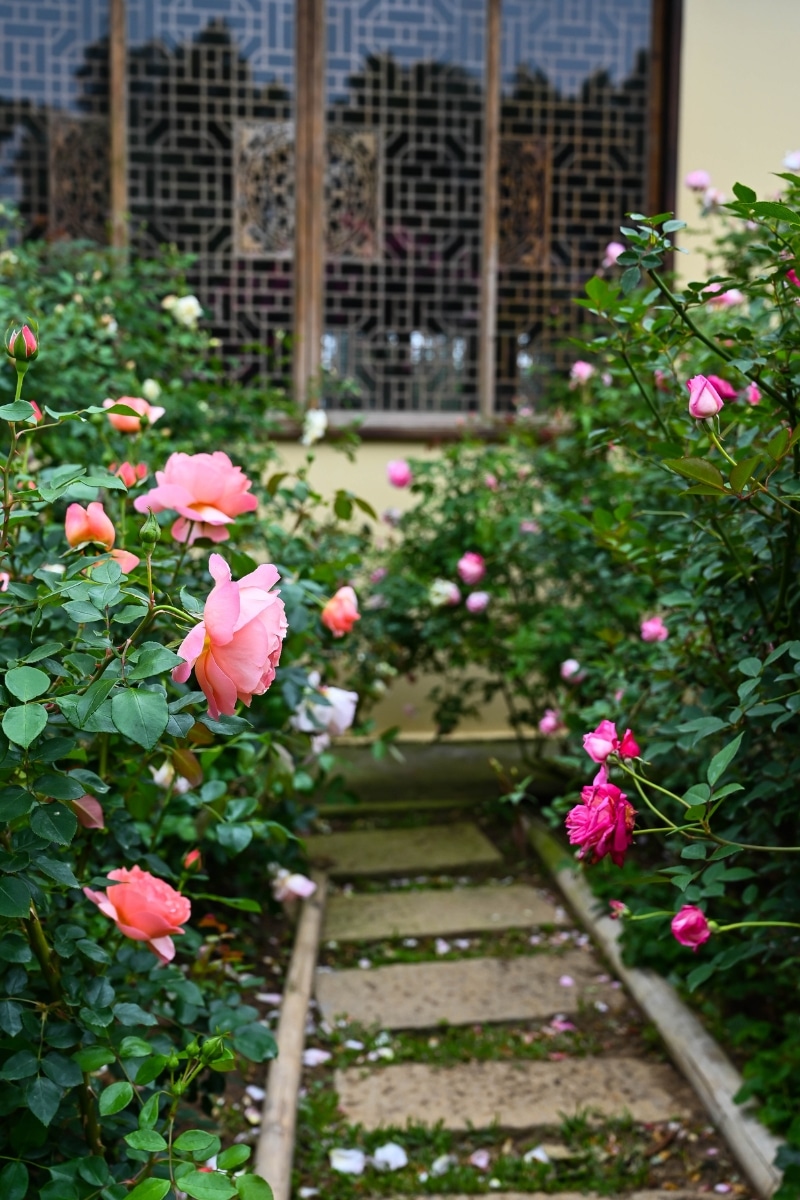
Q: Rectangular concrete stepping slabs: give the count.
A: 5